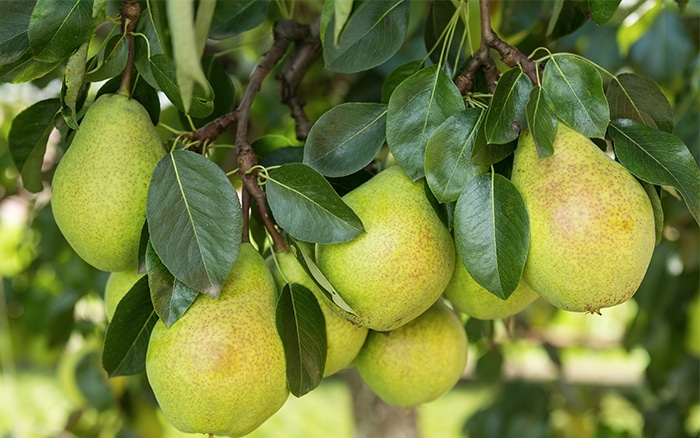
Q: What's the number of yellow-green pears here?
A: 8